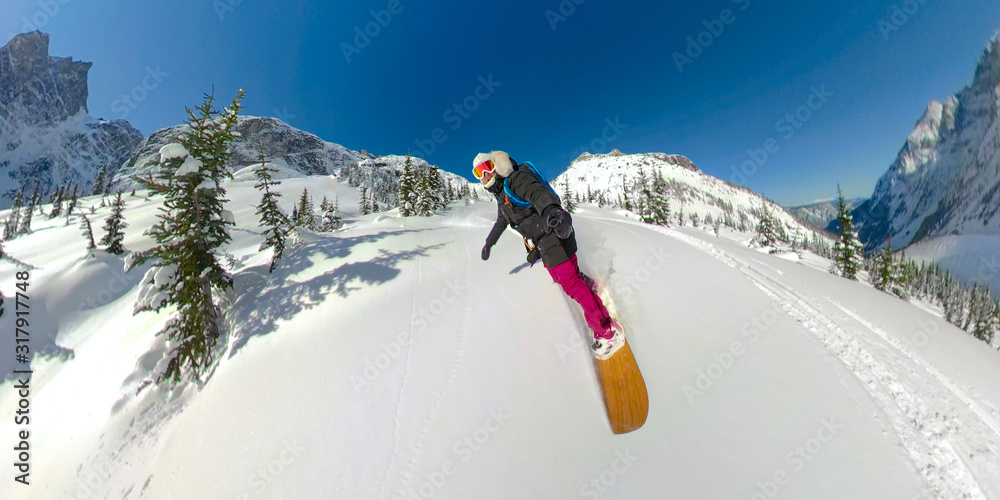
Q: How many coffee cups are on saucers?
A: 0